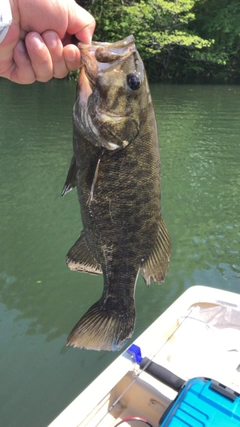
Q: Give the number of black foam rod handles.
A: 1